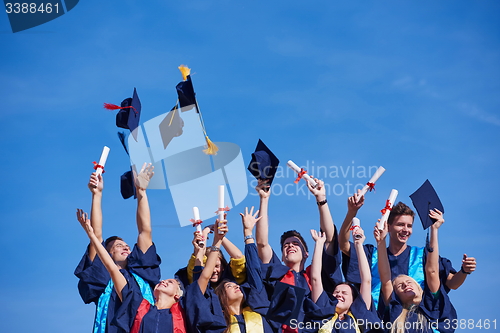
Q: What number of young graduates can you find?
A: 8